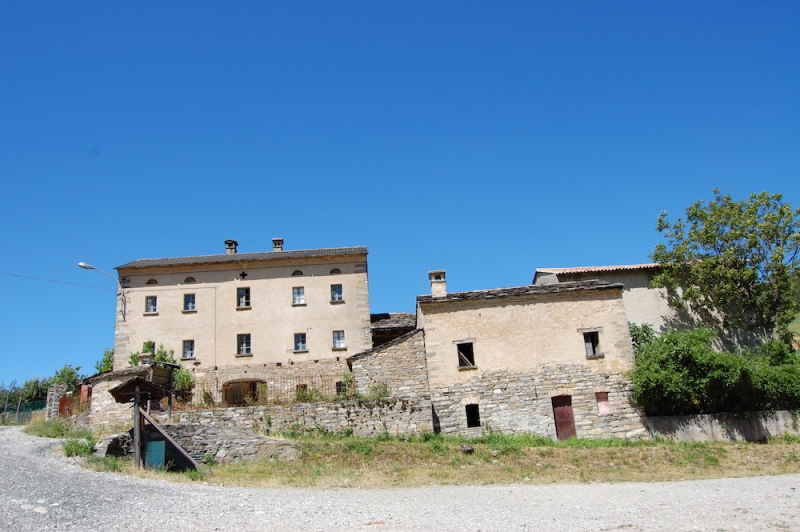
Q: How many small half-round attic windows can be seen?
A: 4